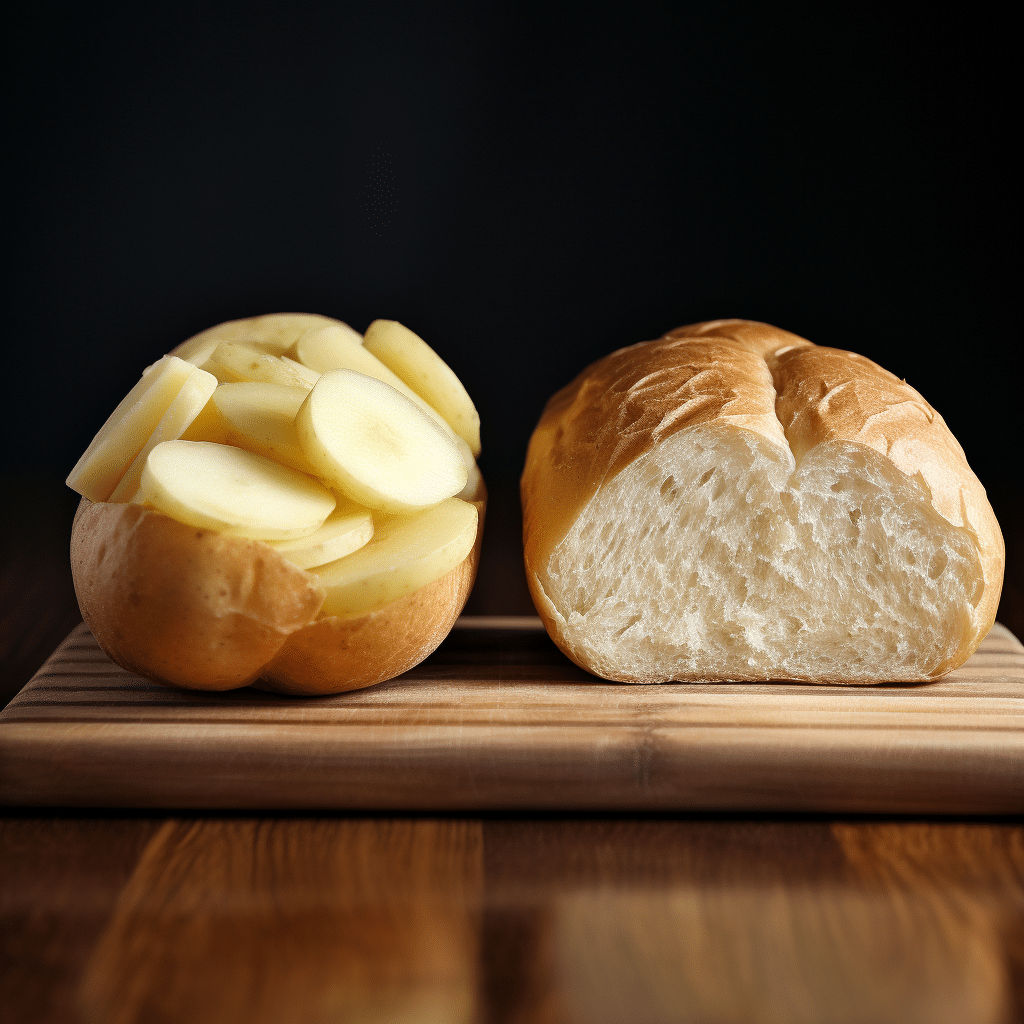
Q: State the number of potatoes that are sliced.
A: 1